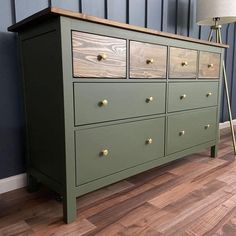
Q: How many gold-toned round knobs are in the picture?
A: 12